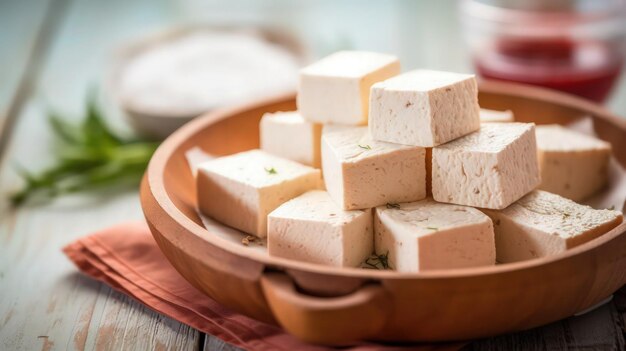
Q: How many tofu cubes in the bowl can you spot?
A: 11